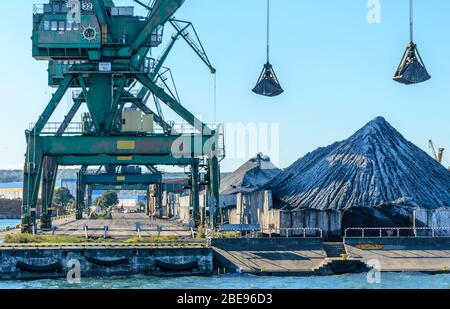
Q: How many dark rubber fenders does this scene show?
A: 3